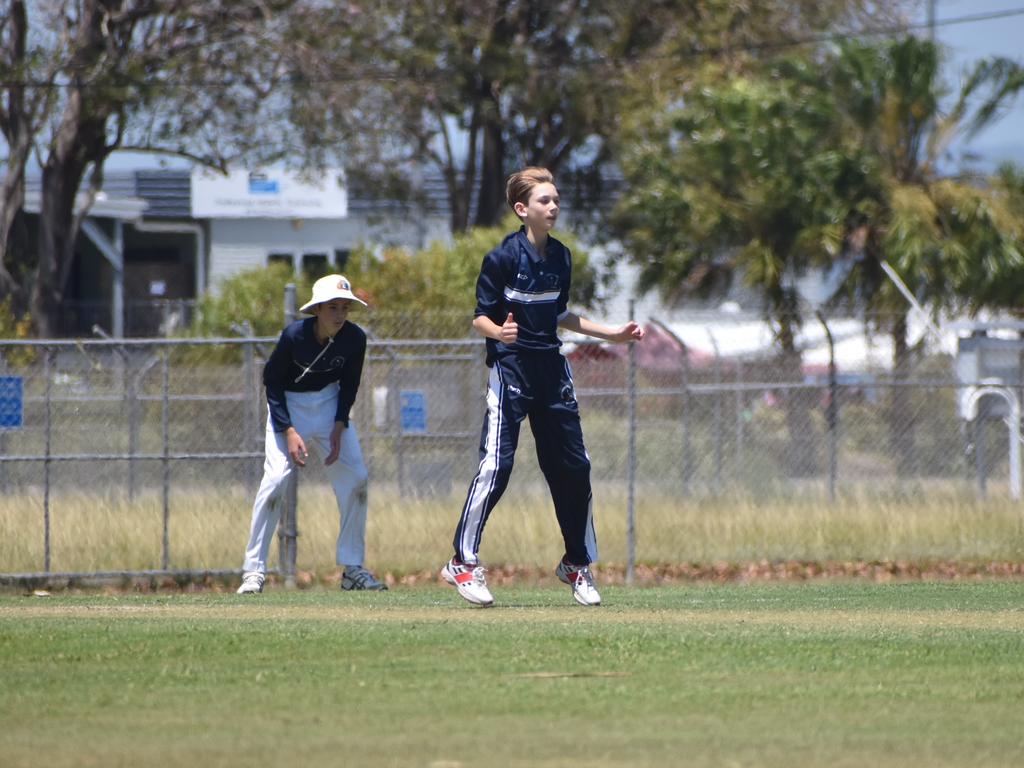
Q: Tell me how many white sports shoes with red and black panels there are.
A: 2